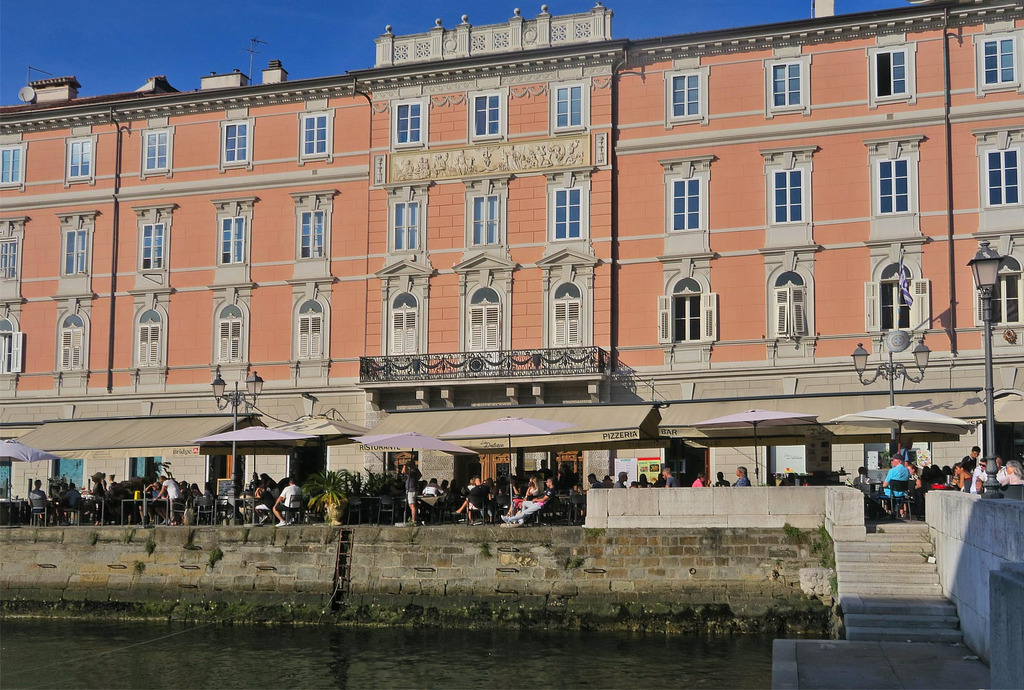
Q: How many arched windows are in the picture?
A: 12